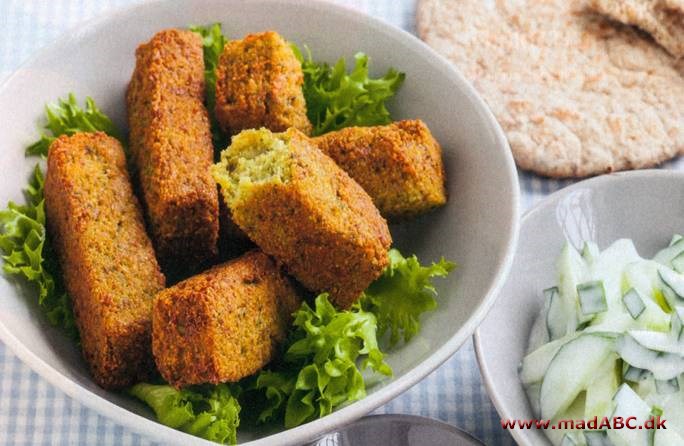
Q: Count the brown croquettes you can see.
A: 6